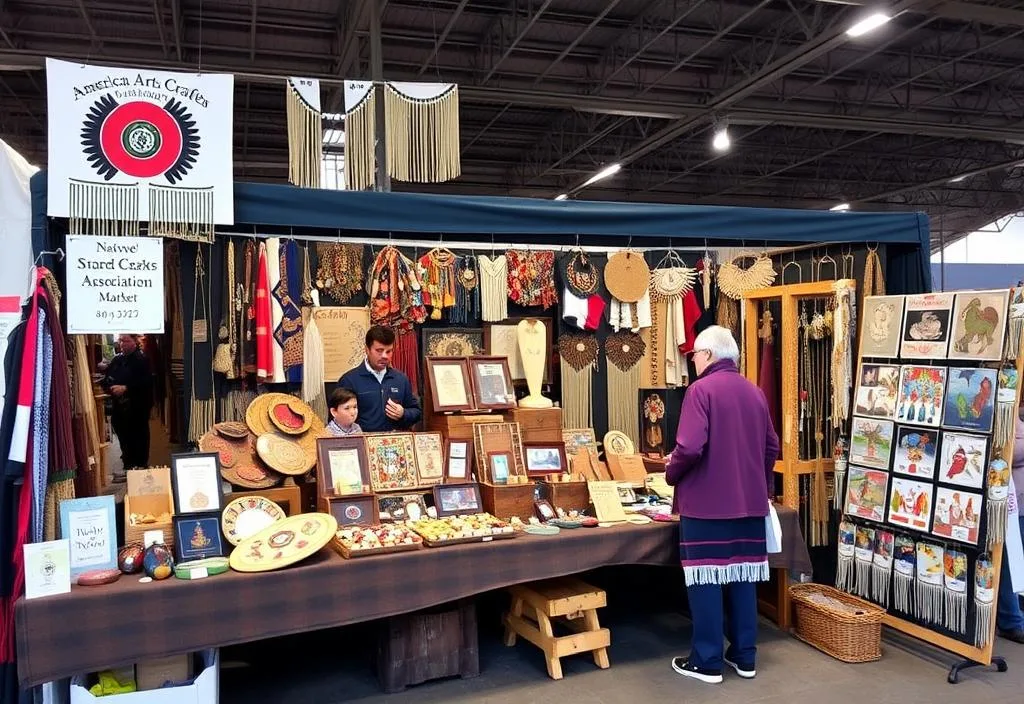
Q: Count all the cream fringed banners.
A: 3